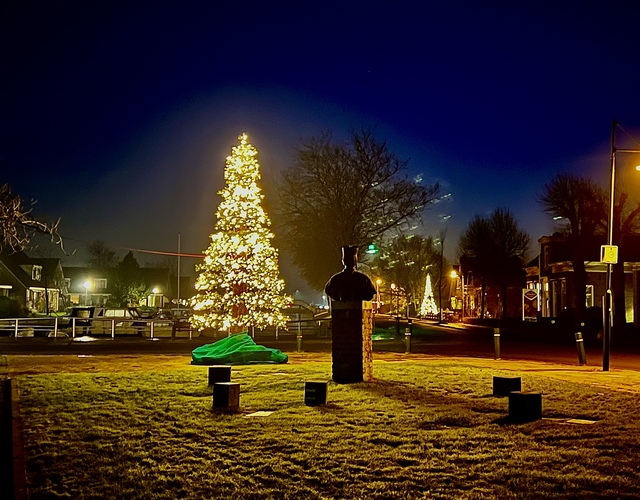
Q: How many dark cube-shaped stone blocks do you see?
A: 5